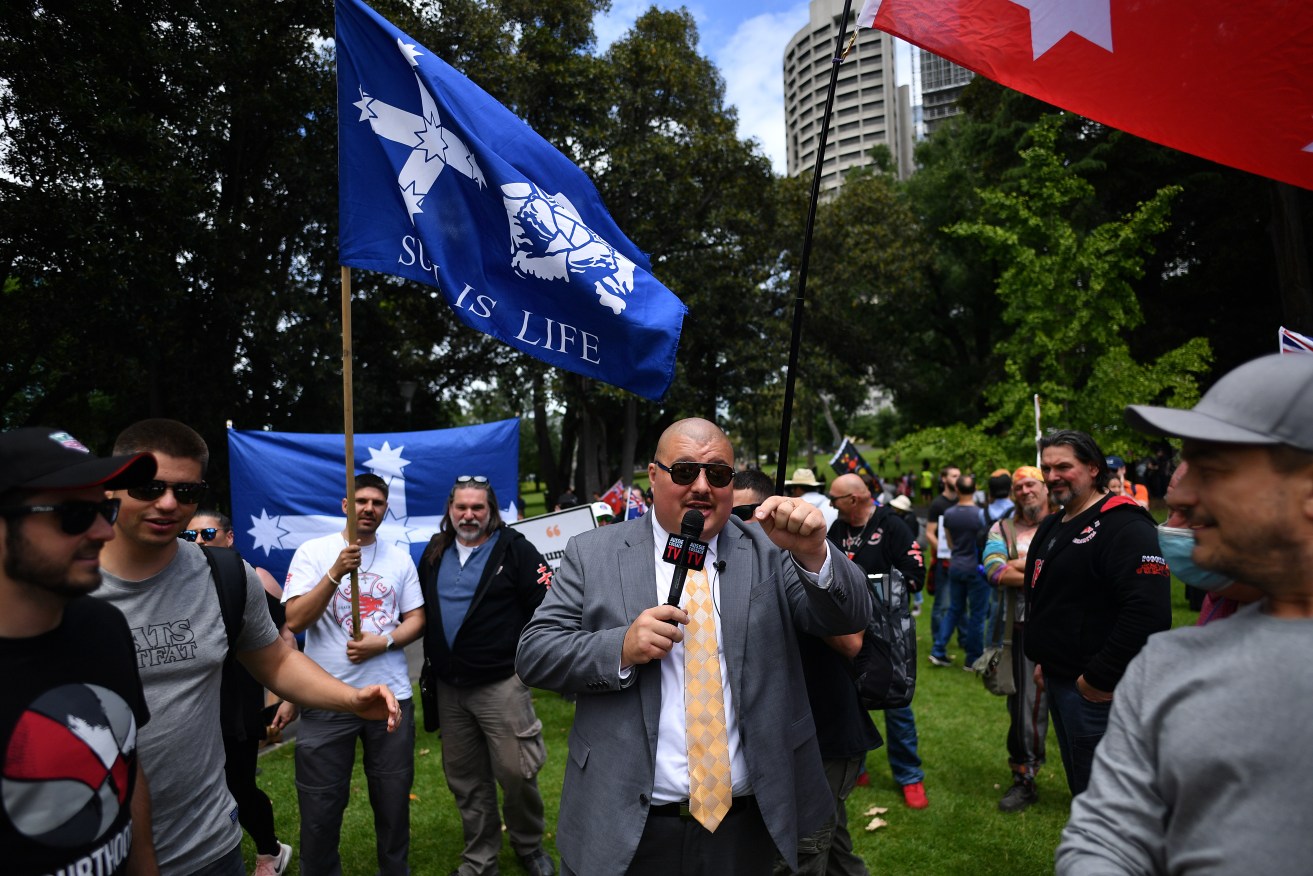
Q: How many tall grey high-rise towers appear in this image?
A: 2